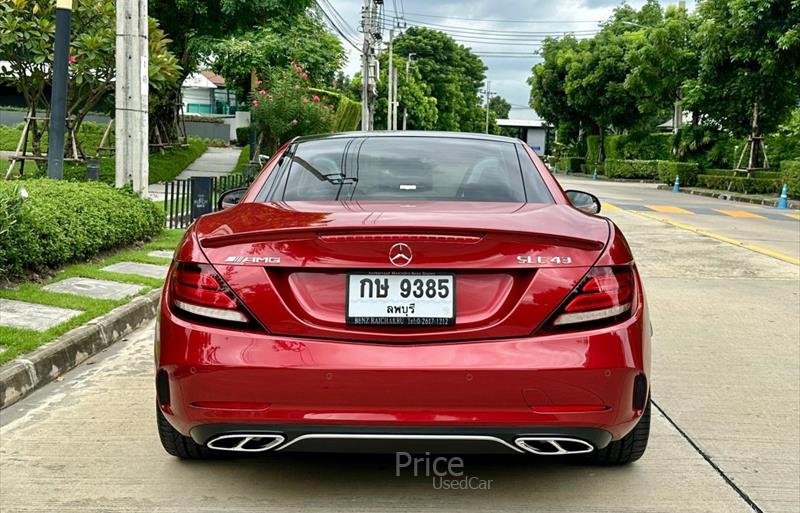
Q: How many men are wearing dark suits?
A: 0